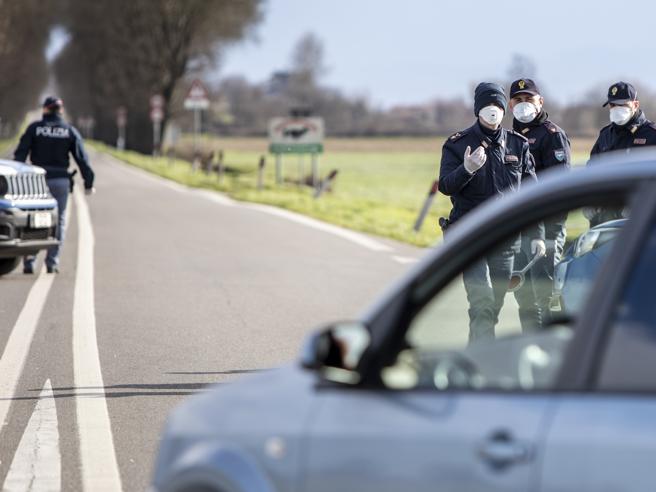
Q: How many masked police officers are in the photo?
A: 3